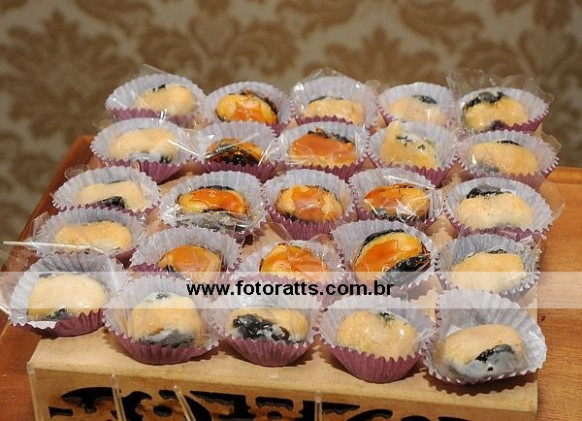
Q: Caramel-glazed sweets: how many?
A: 9